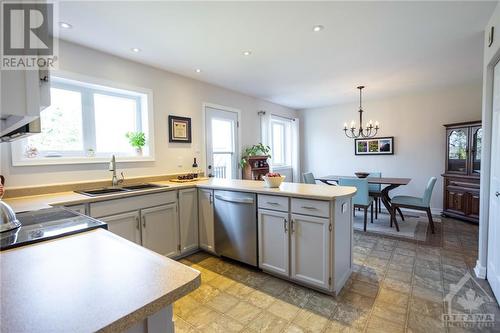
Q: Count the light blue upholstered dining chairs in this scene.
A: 4